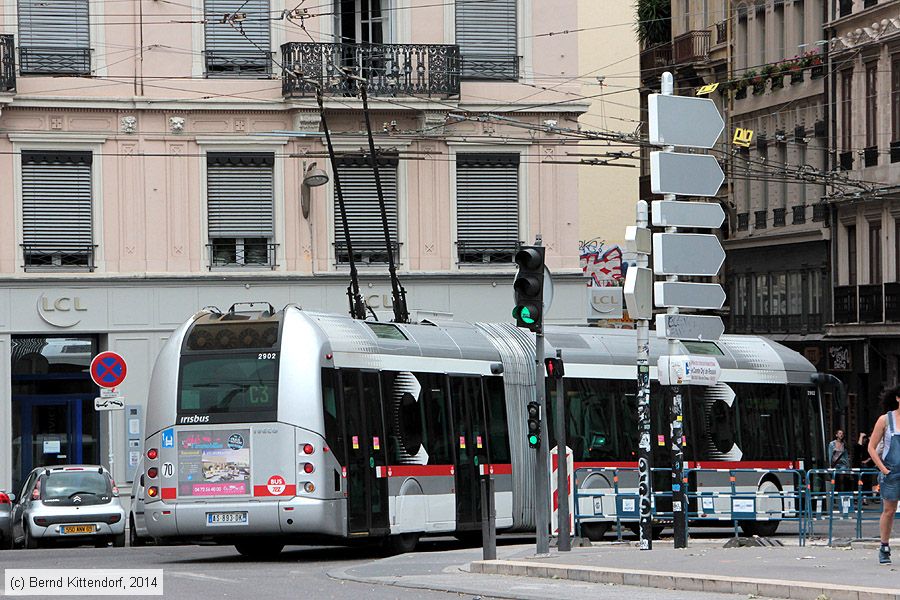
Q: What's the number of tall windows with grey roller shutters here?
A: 7